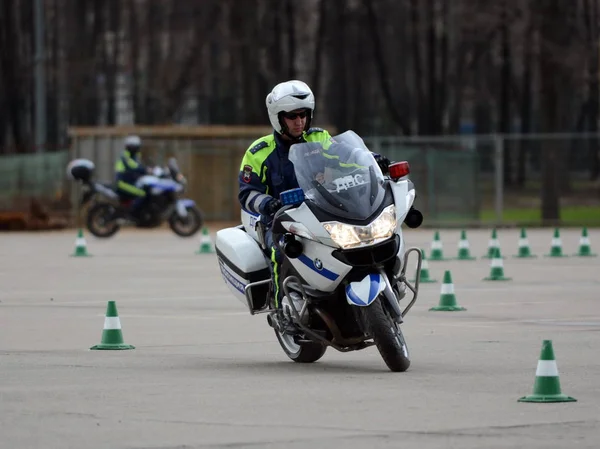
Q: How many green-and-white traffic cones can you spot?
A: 13